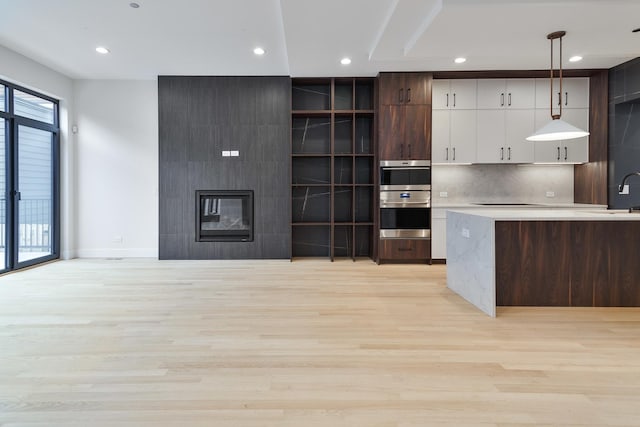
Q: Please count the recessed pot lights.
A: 5